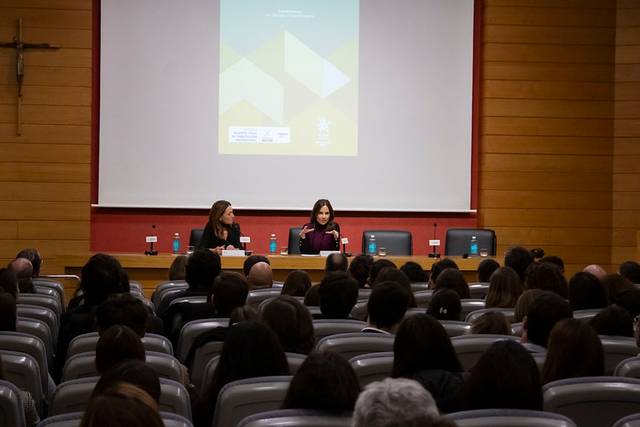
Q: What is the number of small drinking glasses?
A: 4